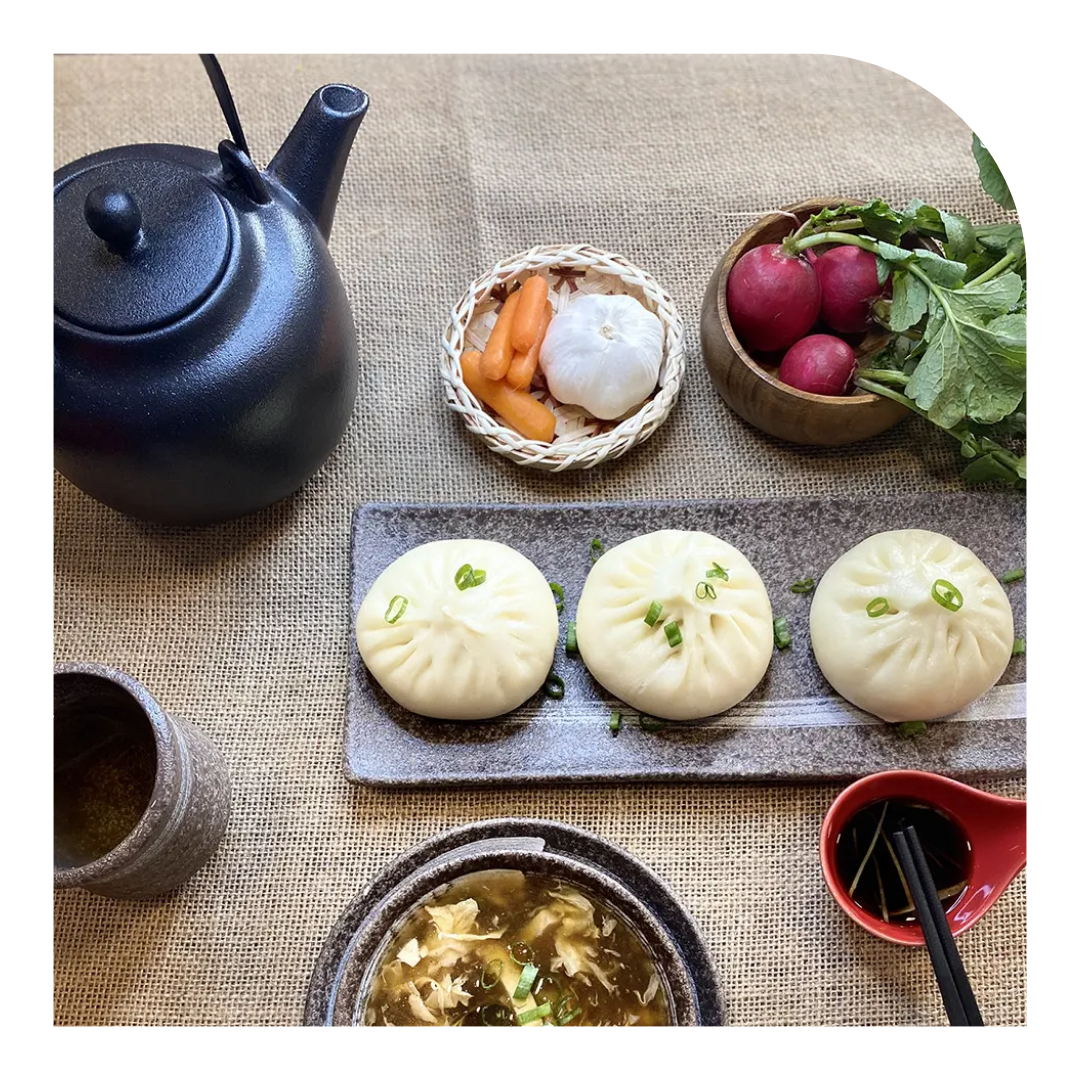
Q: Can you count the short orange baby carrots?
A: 4